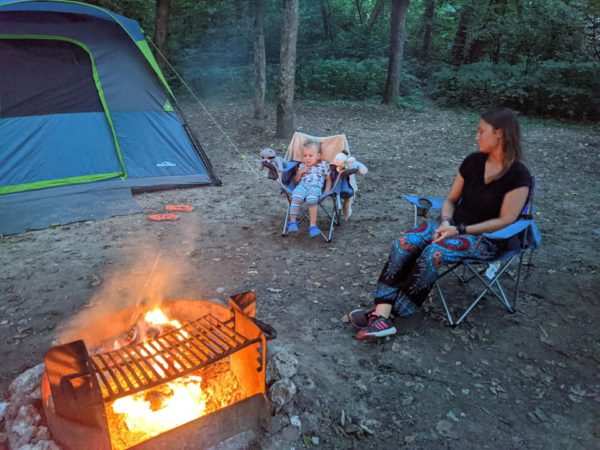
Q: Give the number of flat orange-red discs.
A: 2